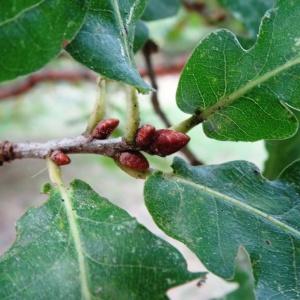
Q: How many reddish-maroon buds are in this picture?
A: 5